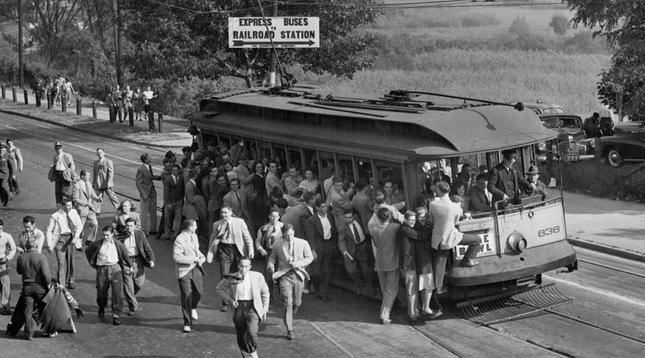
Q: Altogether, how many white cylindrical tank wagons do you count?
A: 0